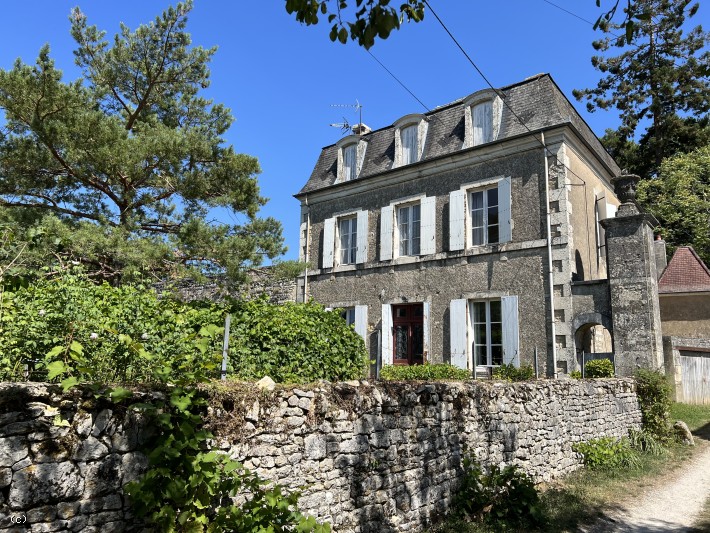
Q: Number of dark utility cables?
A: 3